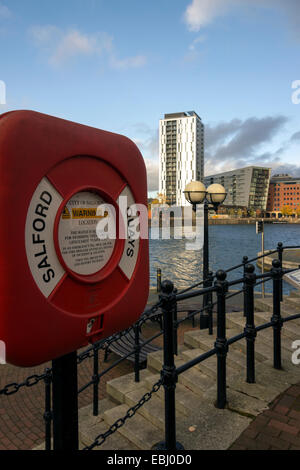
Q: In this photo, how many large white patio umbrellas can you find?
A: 0